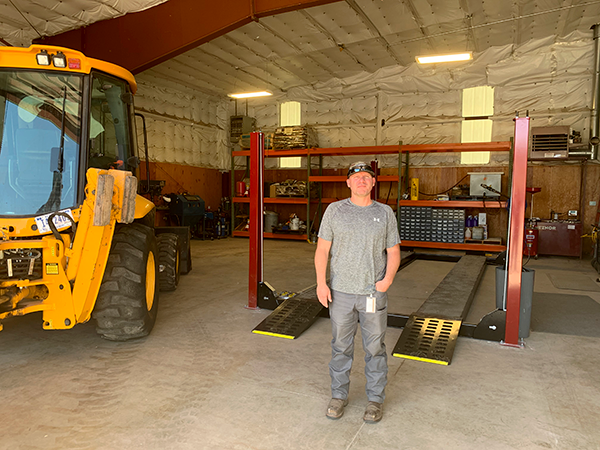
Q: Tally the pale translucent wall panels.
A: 2